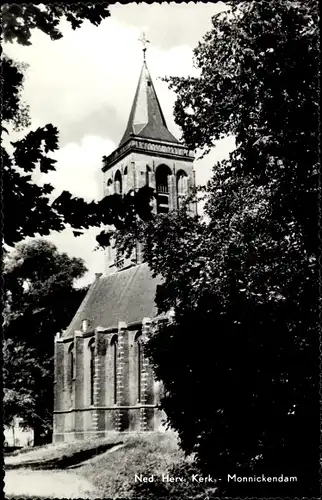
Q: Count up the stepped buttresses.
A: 5